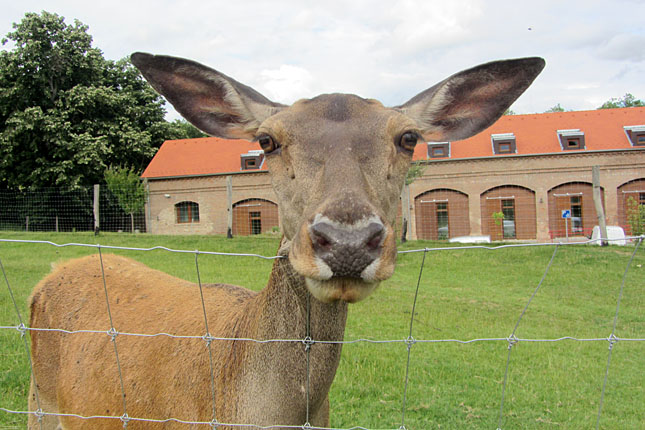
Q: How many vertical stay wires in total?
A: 7